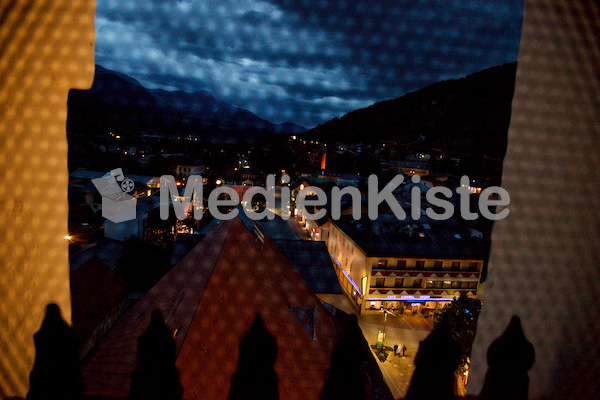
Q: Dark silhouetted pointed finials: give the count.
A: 6